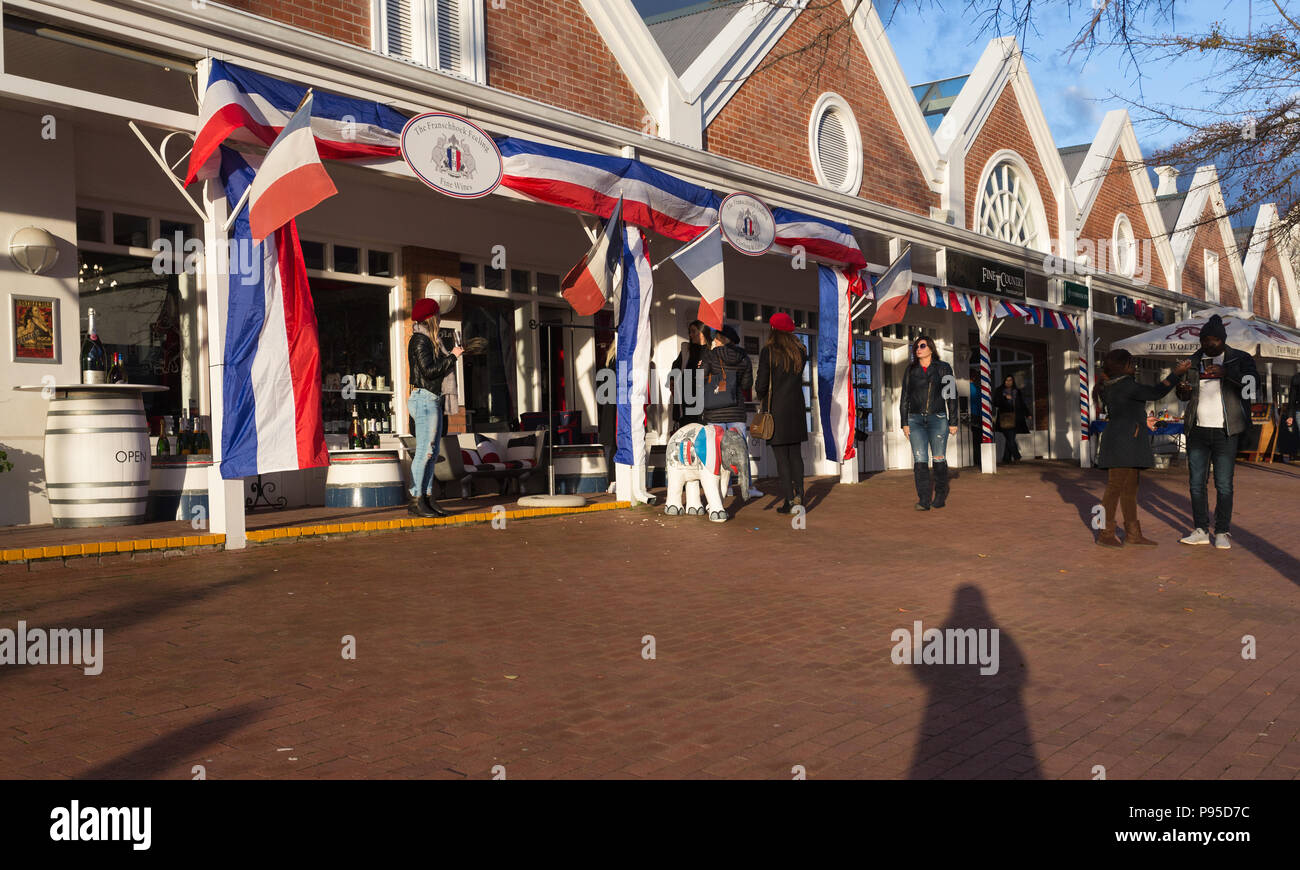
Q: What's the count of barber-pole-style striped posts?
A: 2